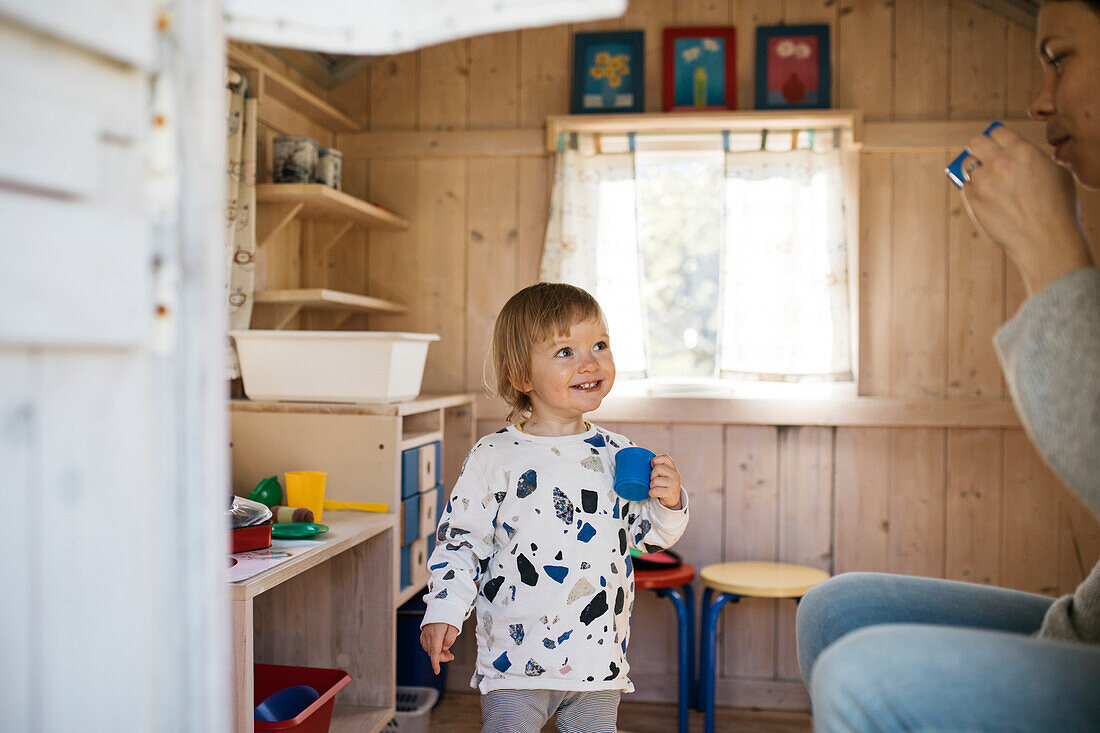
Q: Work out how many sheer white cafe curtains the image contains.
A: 2